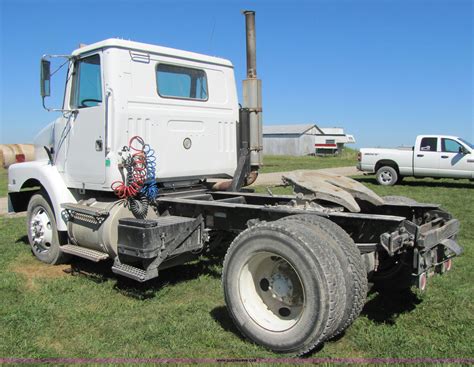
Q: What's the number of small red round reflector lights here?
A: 2